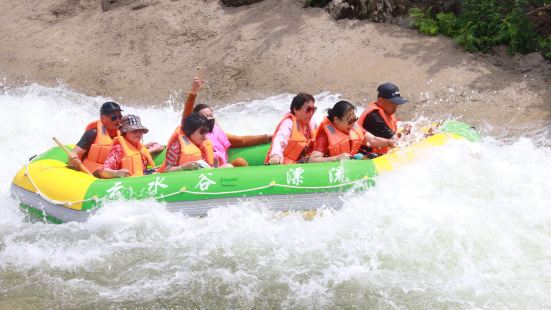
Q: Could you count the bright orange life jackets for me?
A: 6